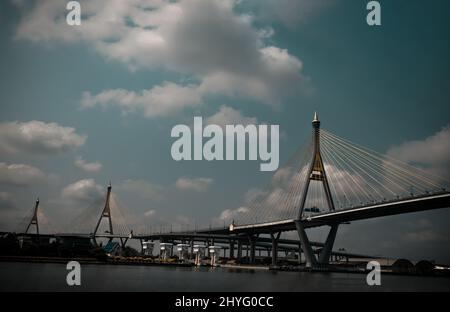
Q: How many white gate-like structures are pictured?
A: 5